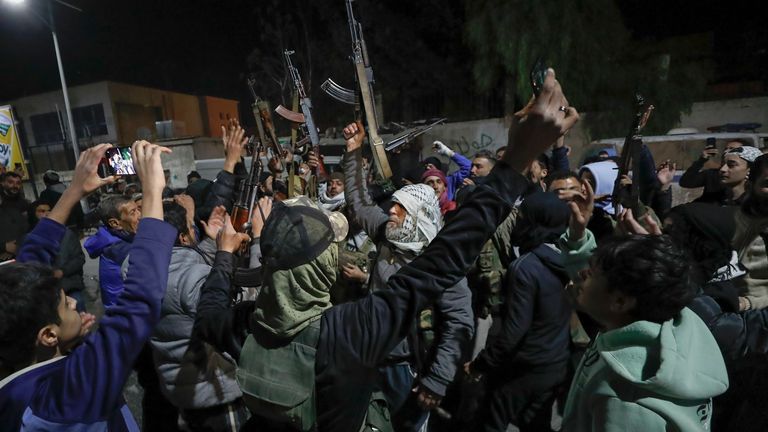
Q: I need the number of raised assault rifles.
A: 6